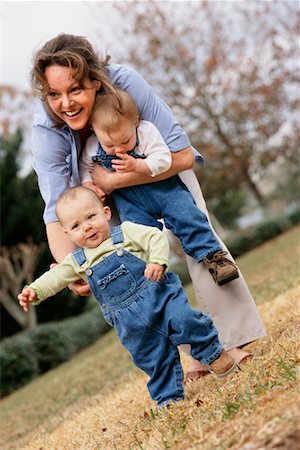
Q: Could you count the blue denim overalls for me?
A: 2